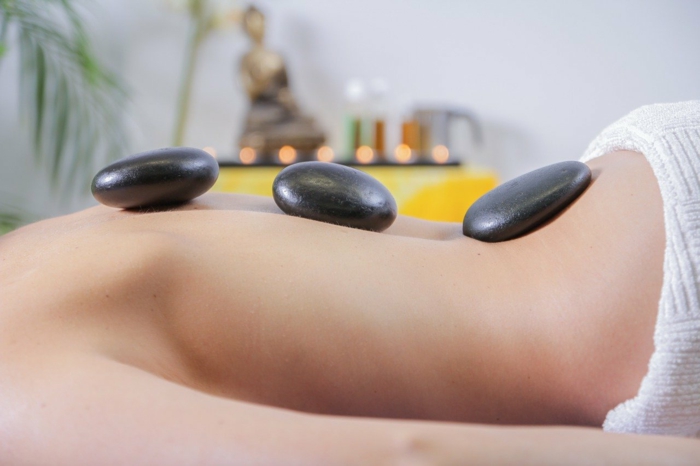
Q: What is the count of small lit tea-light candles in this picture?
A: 7